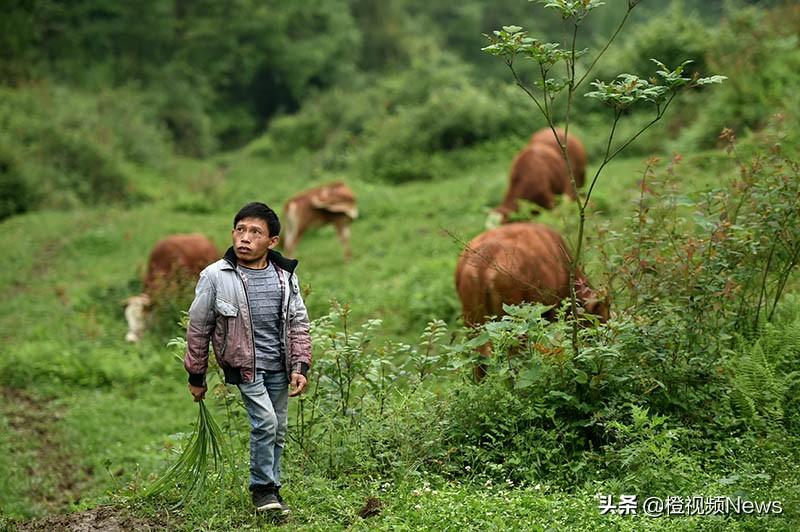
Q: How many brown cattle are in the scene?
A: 4